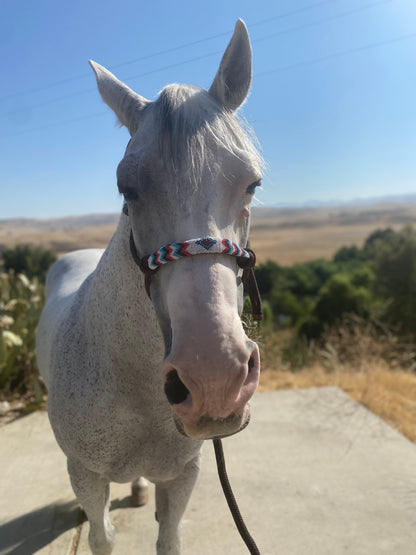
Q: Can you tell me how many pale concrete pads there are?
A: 1